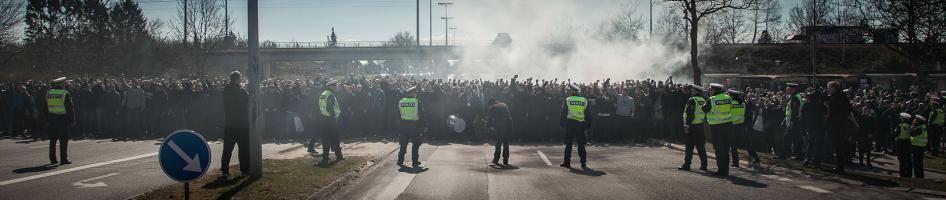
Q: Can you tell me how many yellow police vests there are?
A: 11